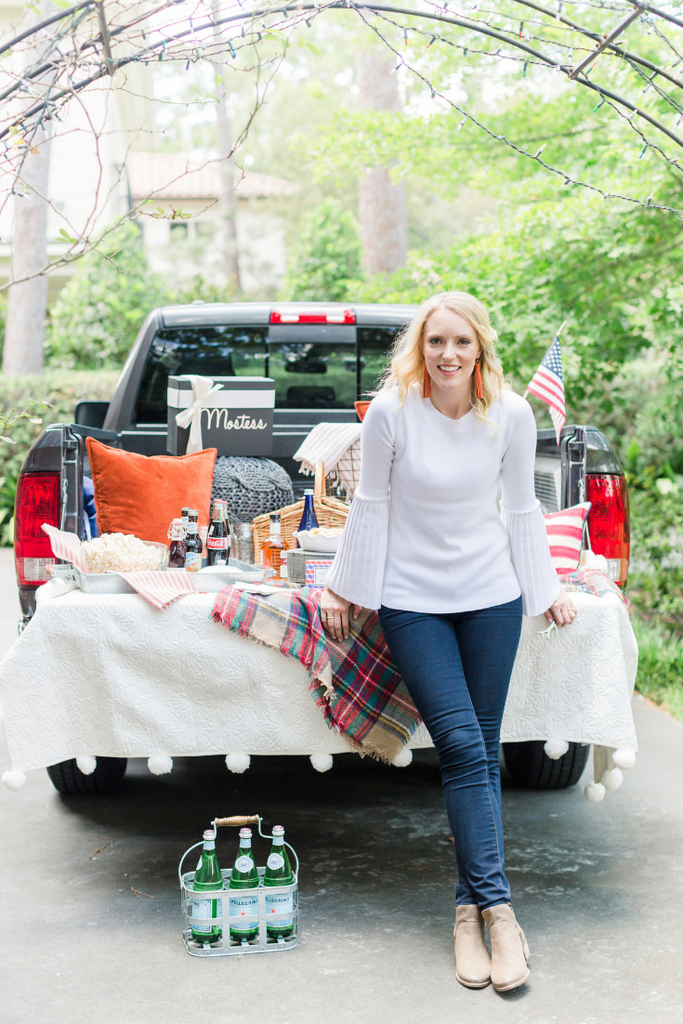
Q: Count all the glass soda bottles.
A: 2